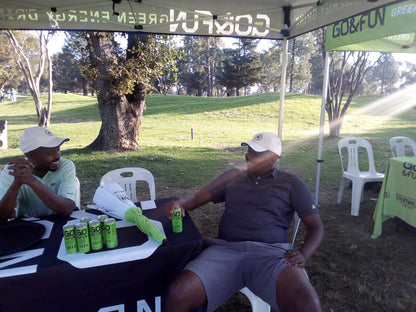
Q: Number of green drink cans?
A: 7